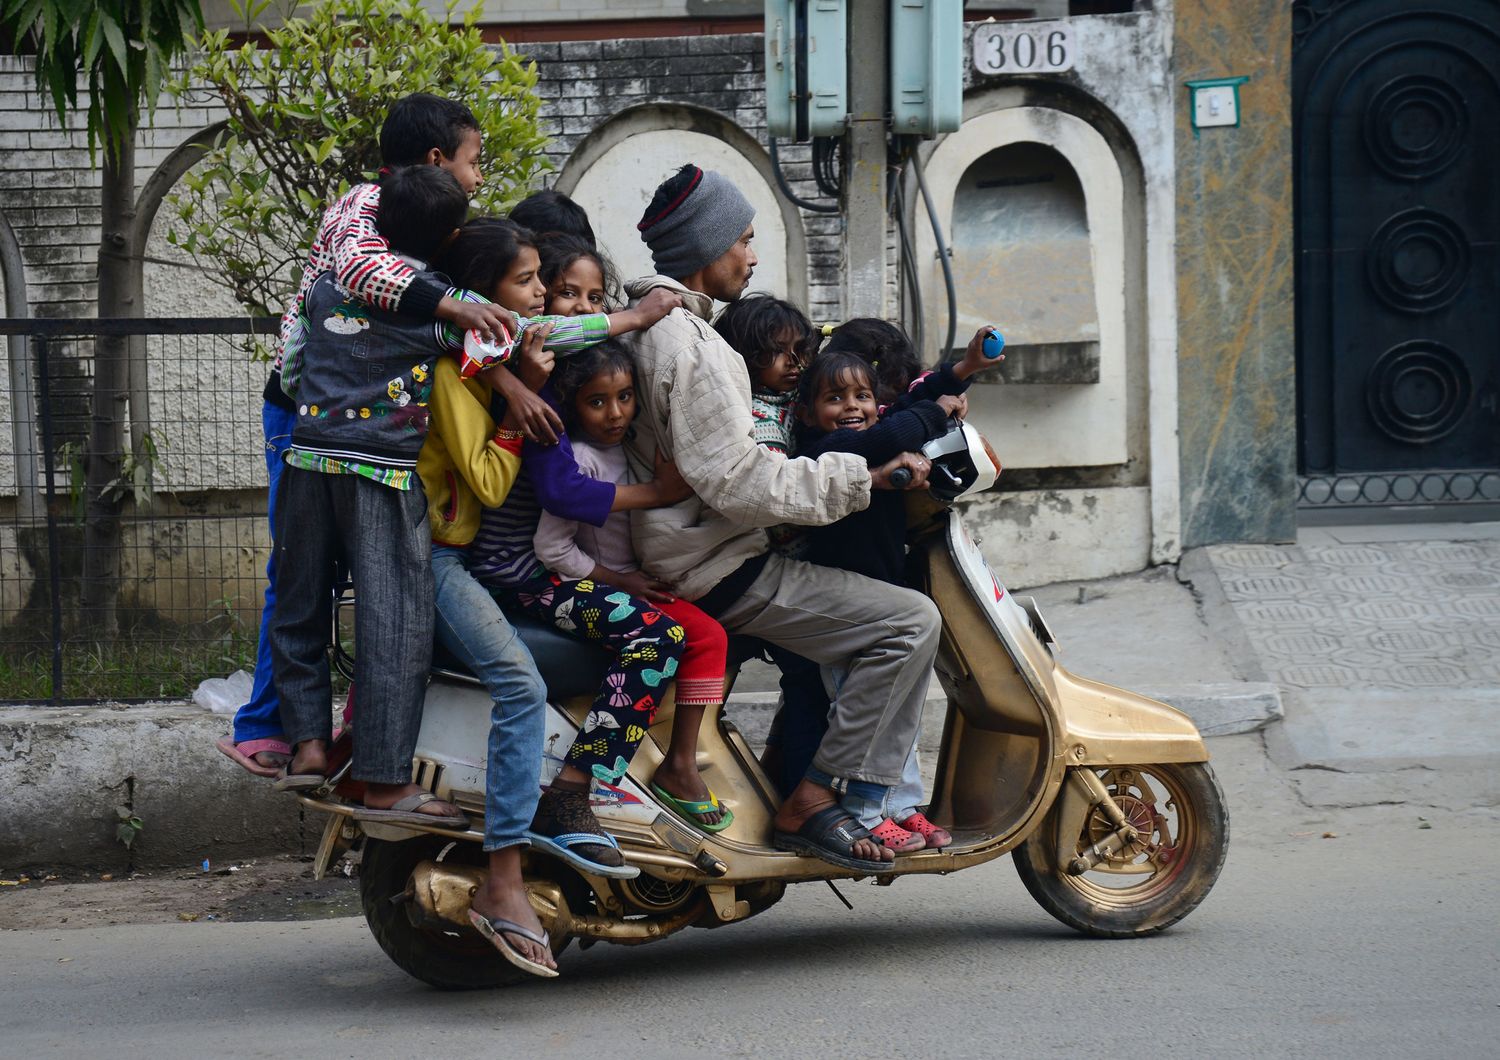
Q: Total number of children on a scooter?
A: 9